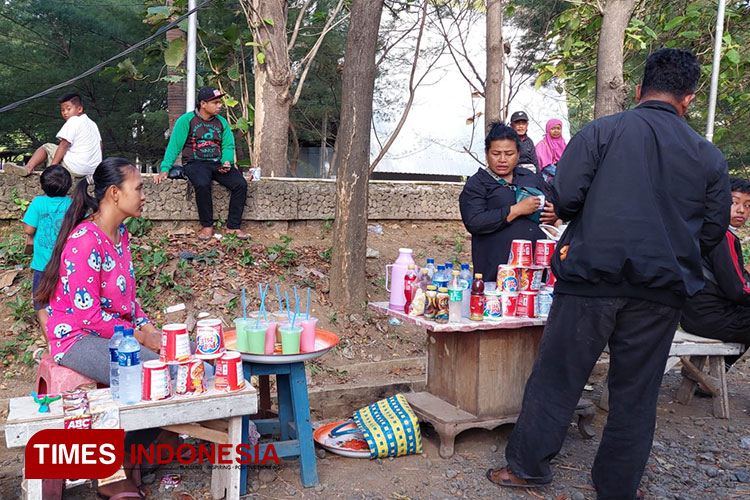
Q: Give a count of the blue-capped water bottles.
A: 6